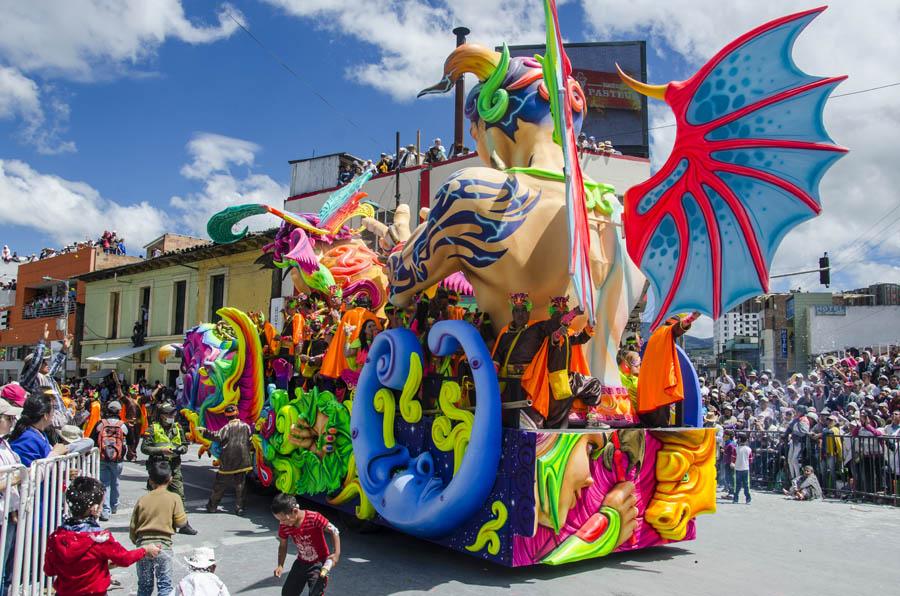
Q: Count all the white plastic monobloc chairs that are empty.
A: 0